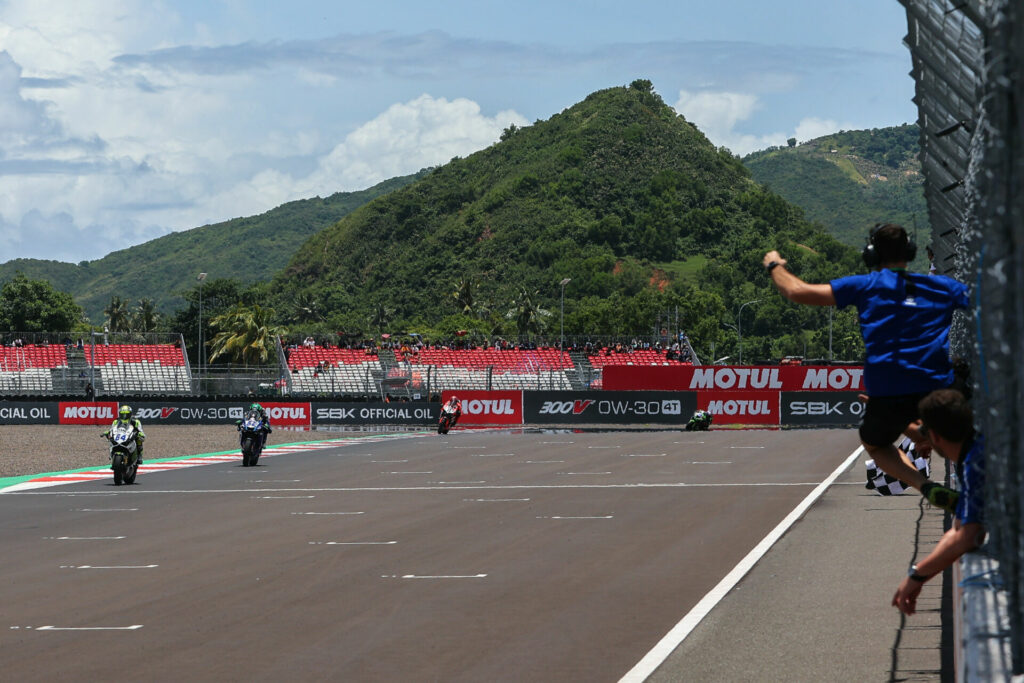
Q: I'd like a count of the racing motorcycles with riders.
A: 4